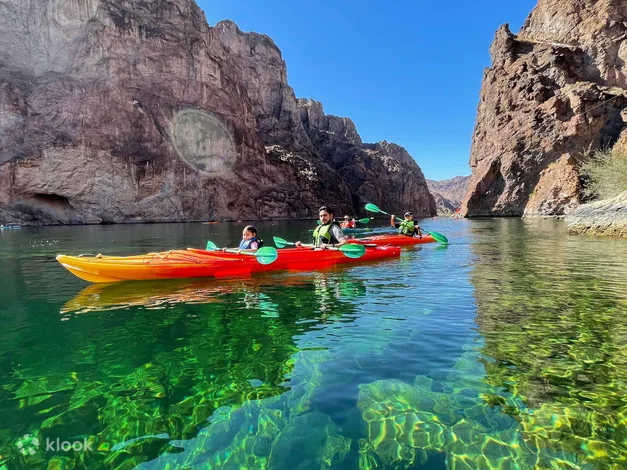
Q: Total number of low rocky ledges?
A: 1